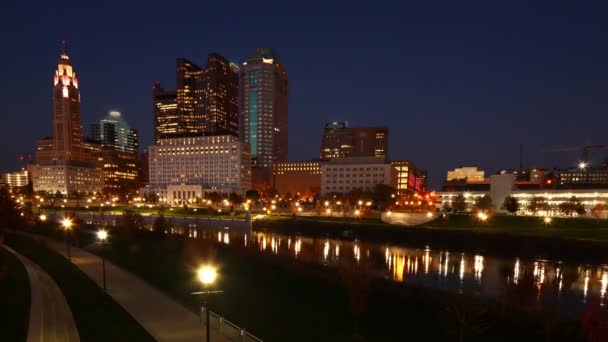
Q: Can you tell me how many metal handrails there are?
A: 1